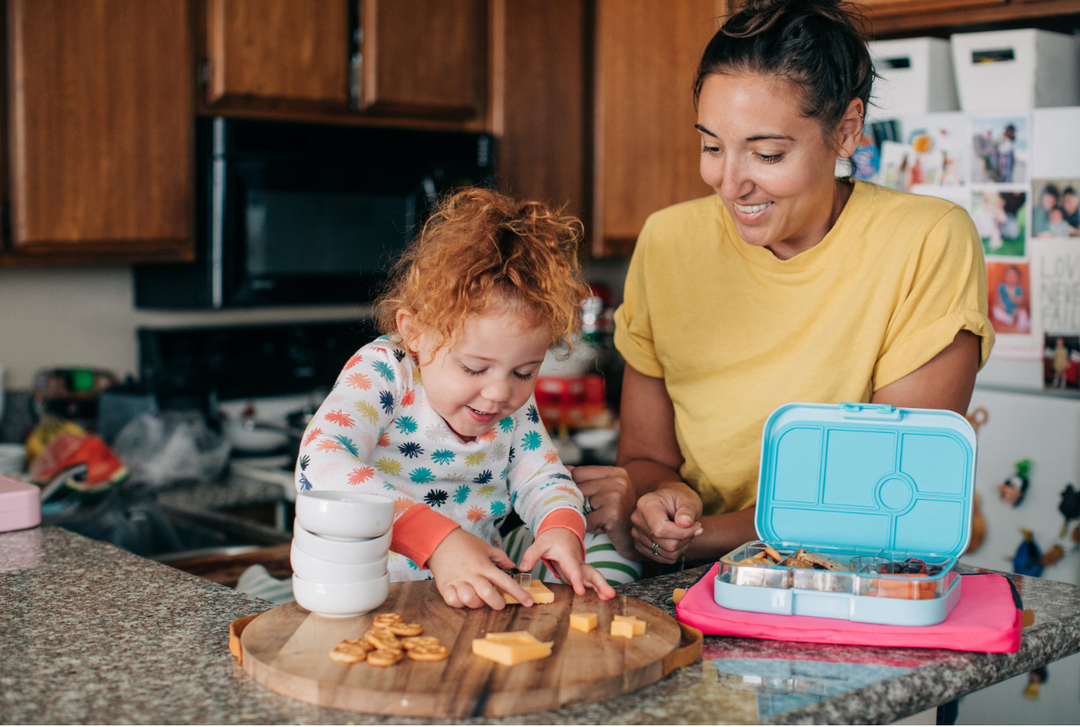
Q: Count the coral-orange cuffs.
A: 2